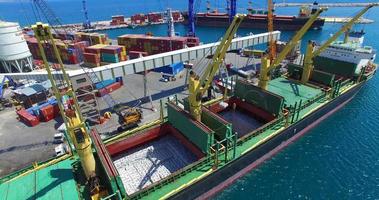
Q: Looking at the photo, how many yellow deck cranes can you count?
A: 4